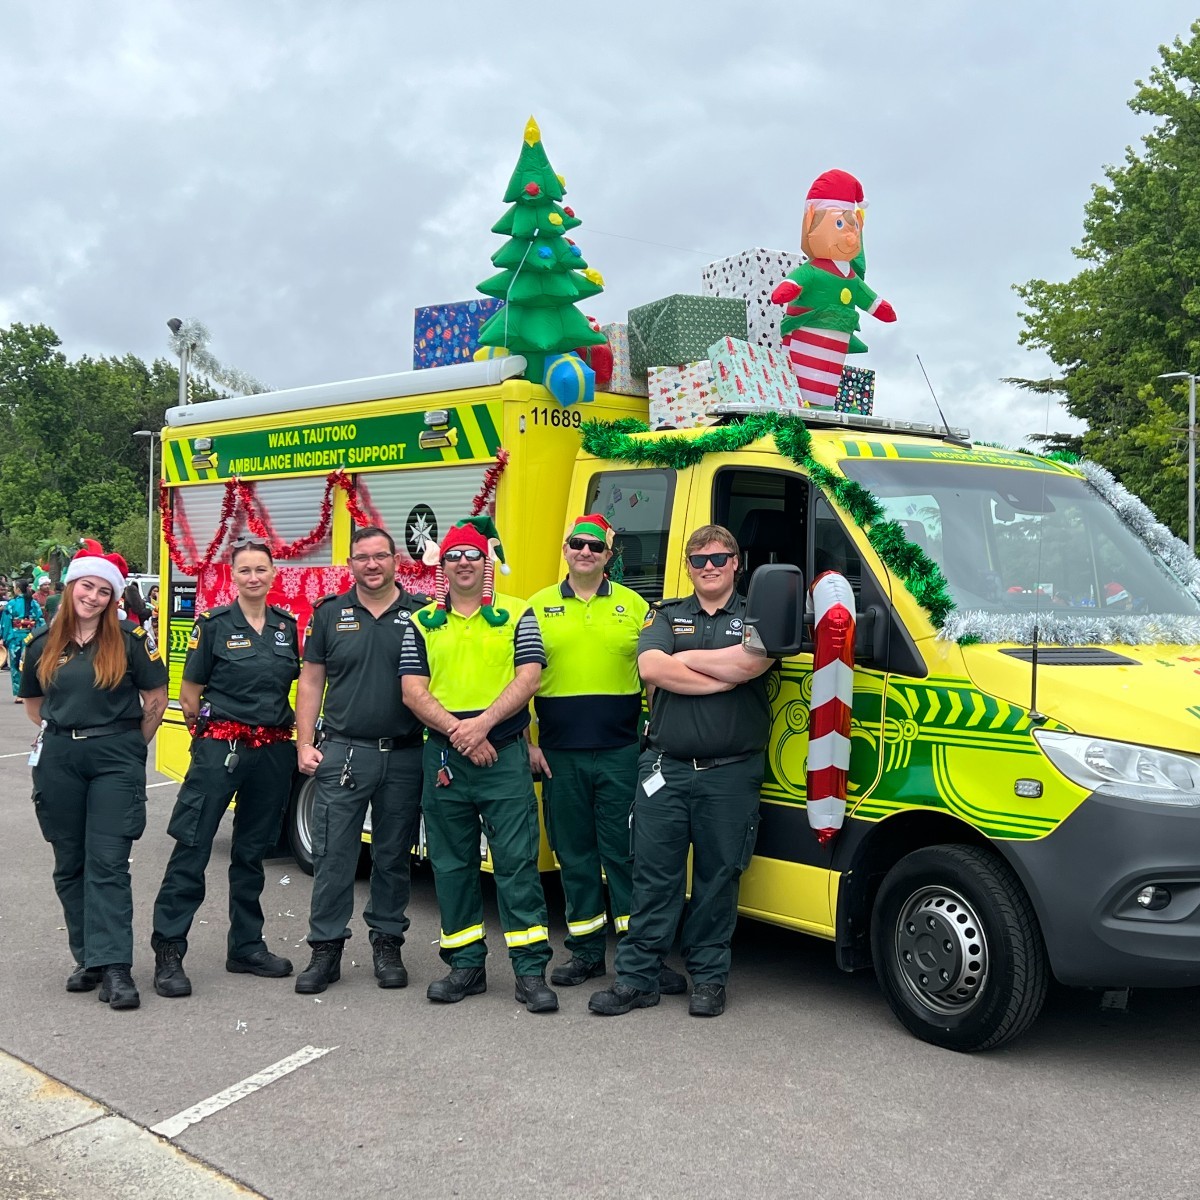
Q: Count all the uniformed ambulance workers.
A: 6